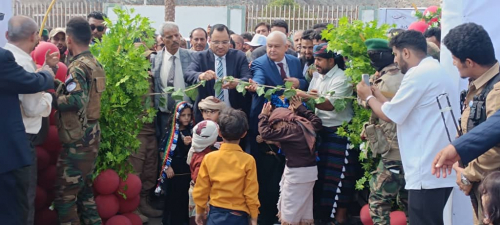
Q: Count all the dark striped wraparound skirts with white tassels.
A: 1